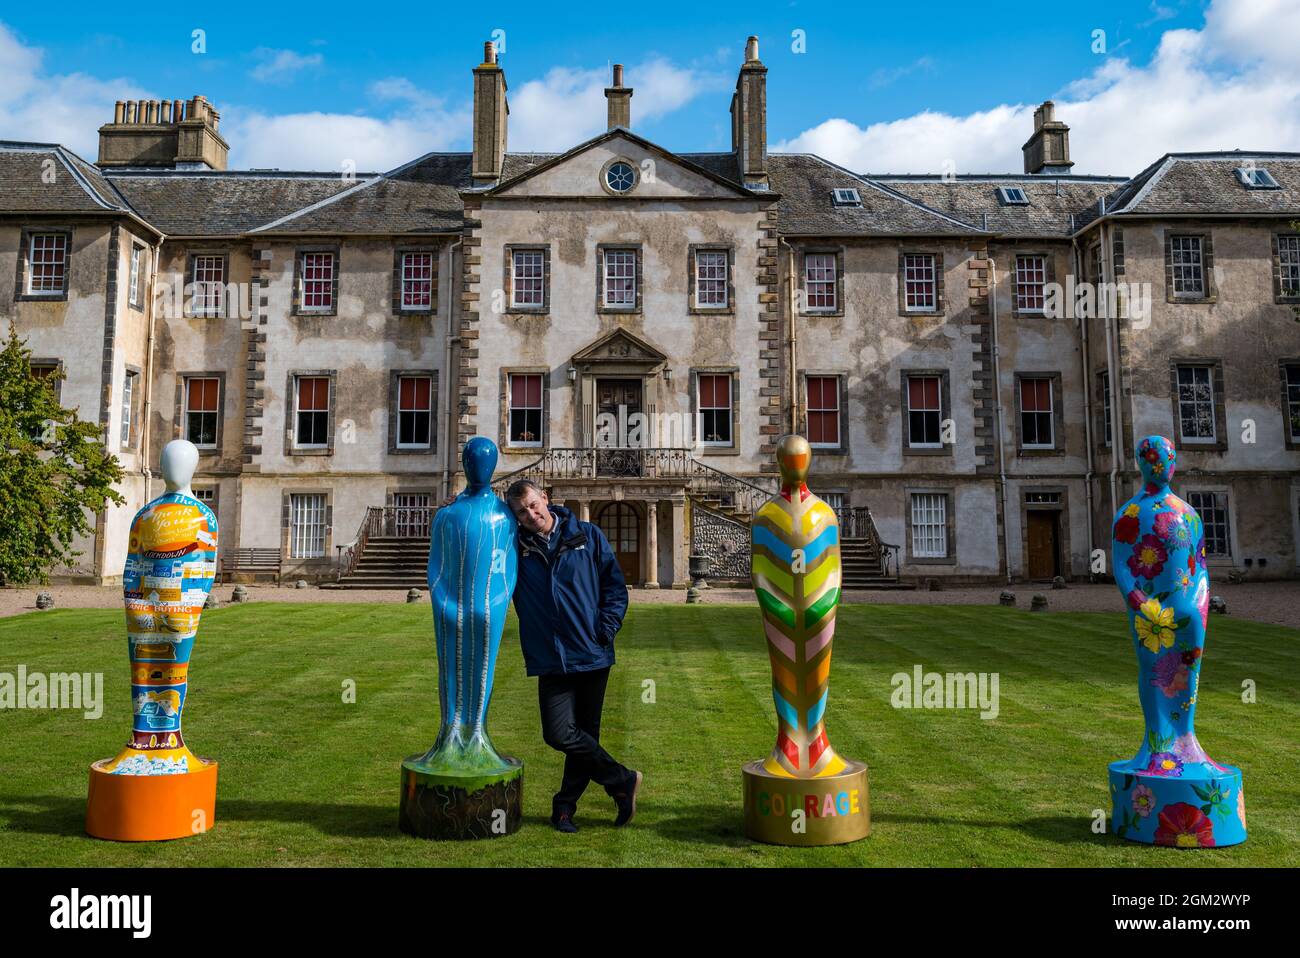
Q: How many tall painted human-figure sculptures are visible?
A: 4